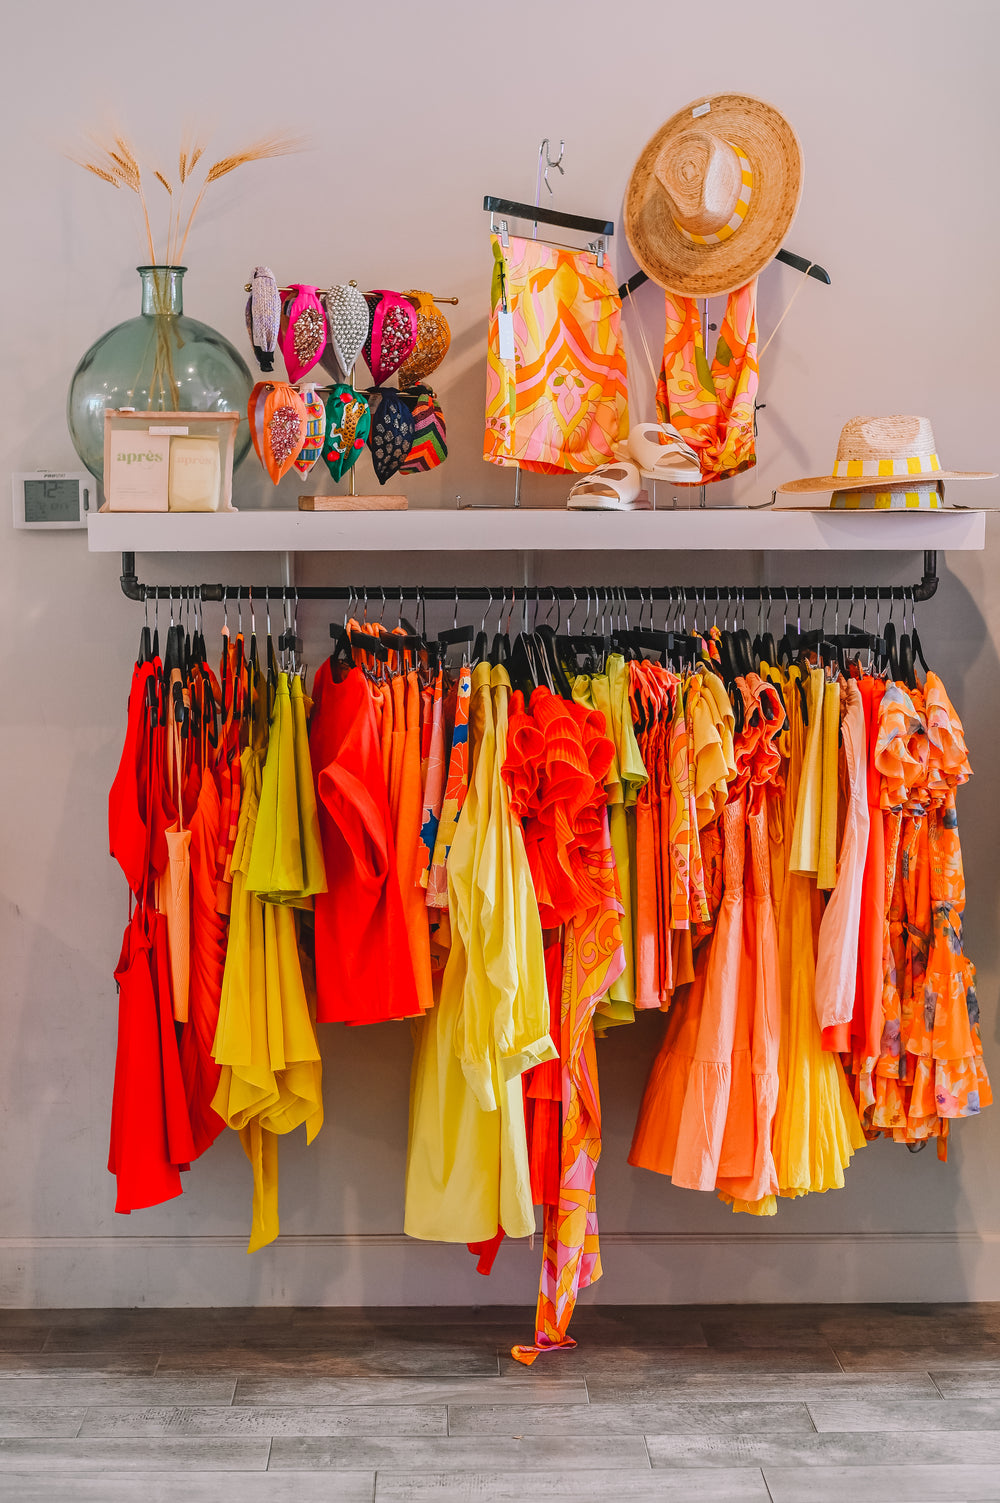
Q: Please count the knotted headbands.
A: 10